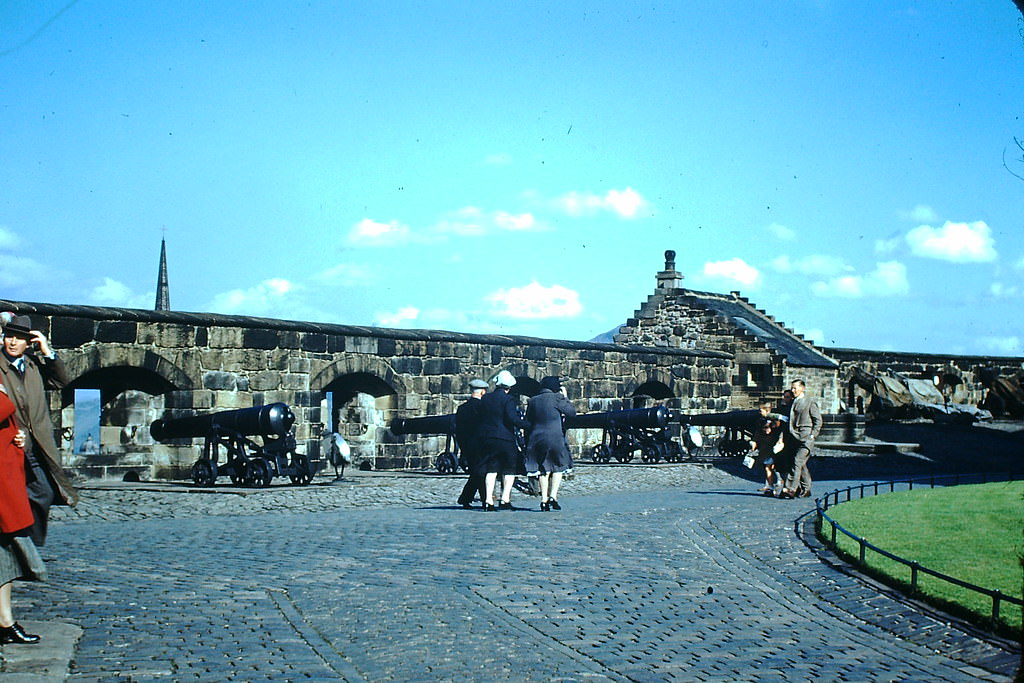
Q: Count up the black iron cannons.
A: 4